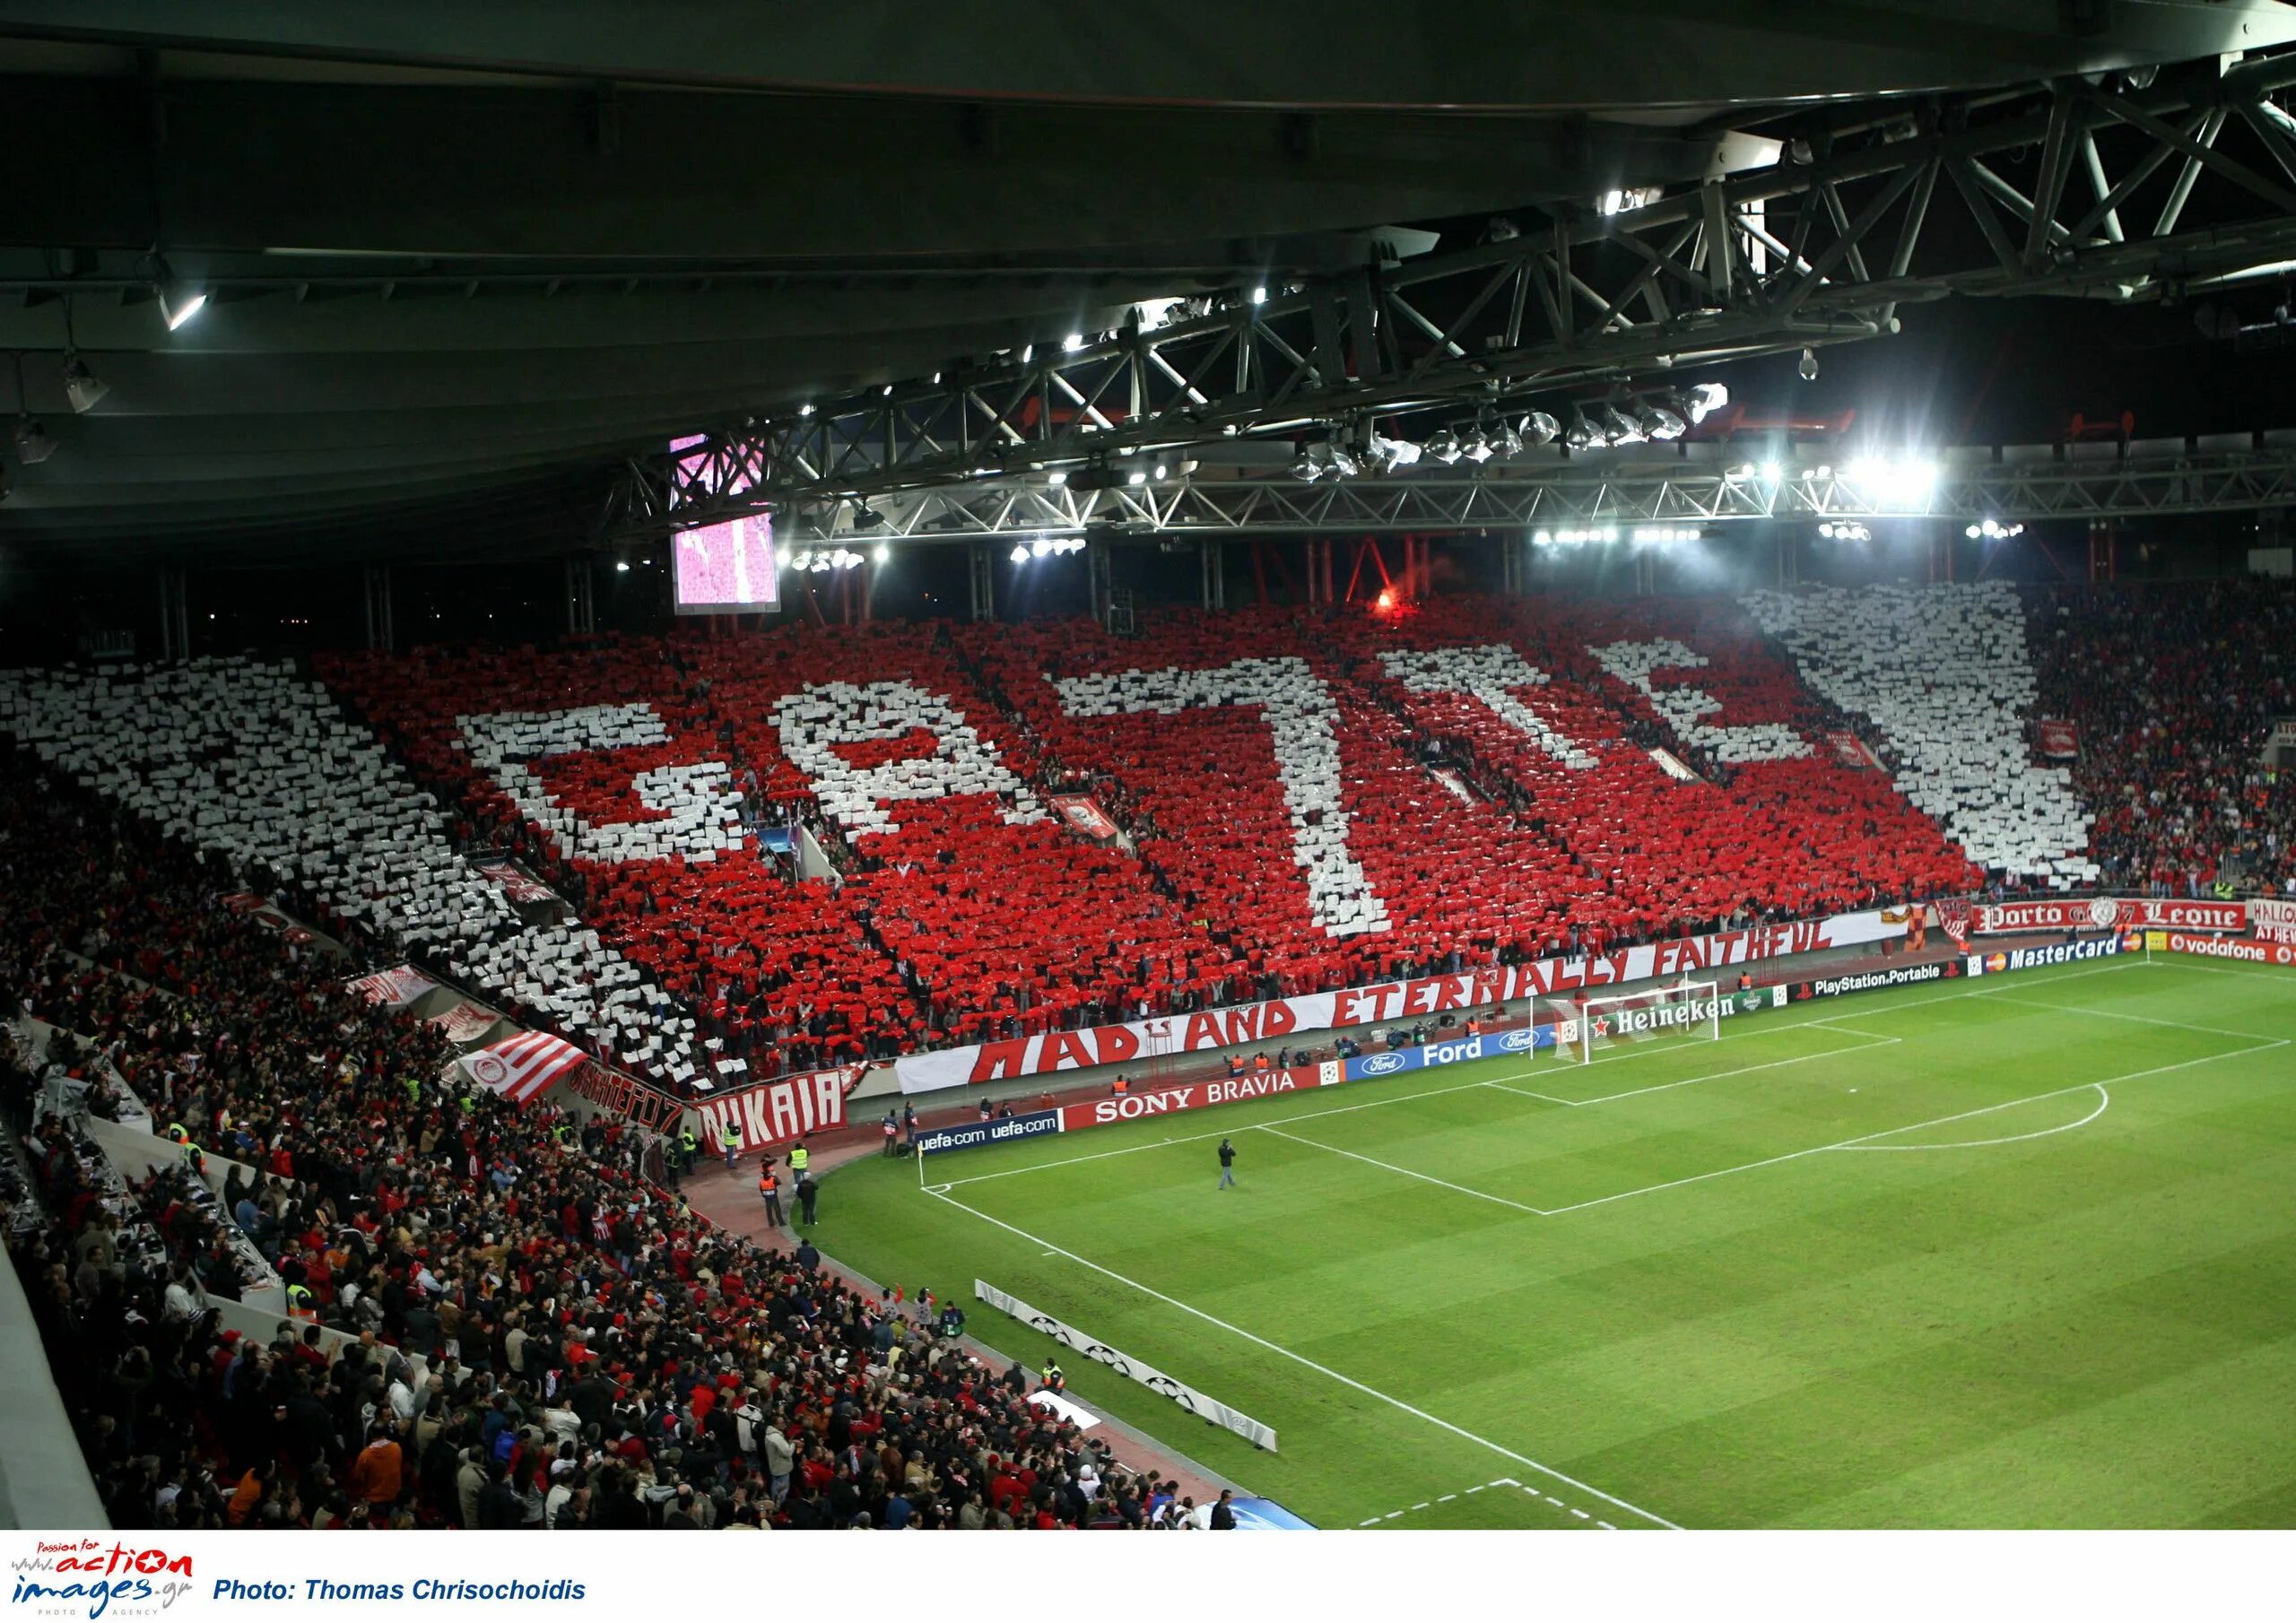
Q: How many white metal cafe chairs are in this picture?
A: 0